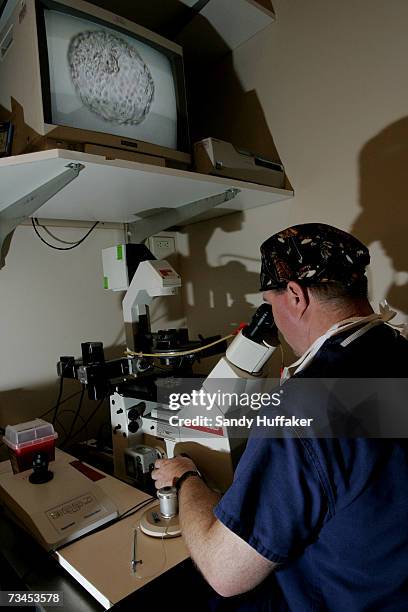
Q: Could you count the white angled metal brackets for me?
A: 2